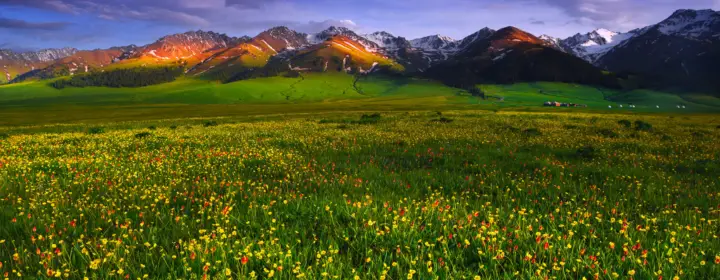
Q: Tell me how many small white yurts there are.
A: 7